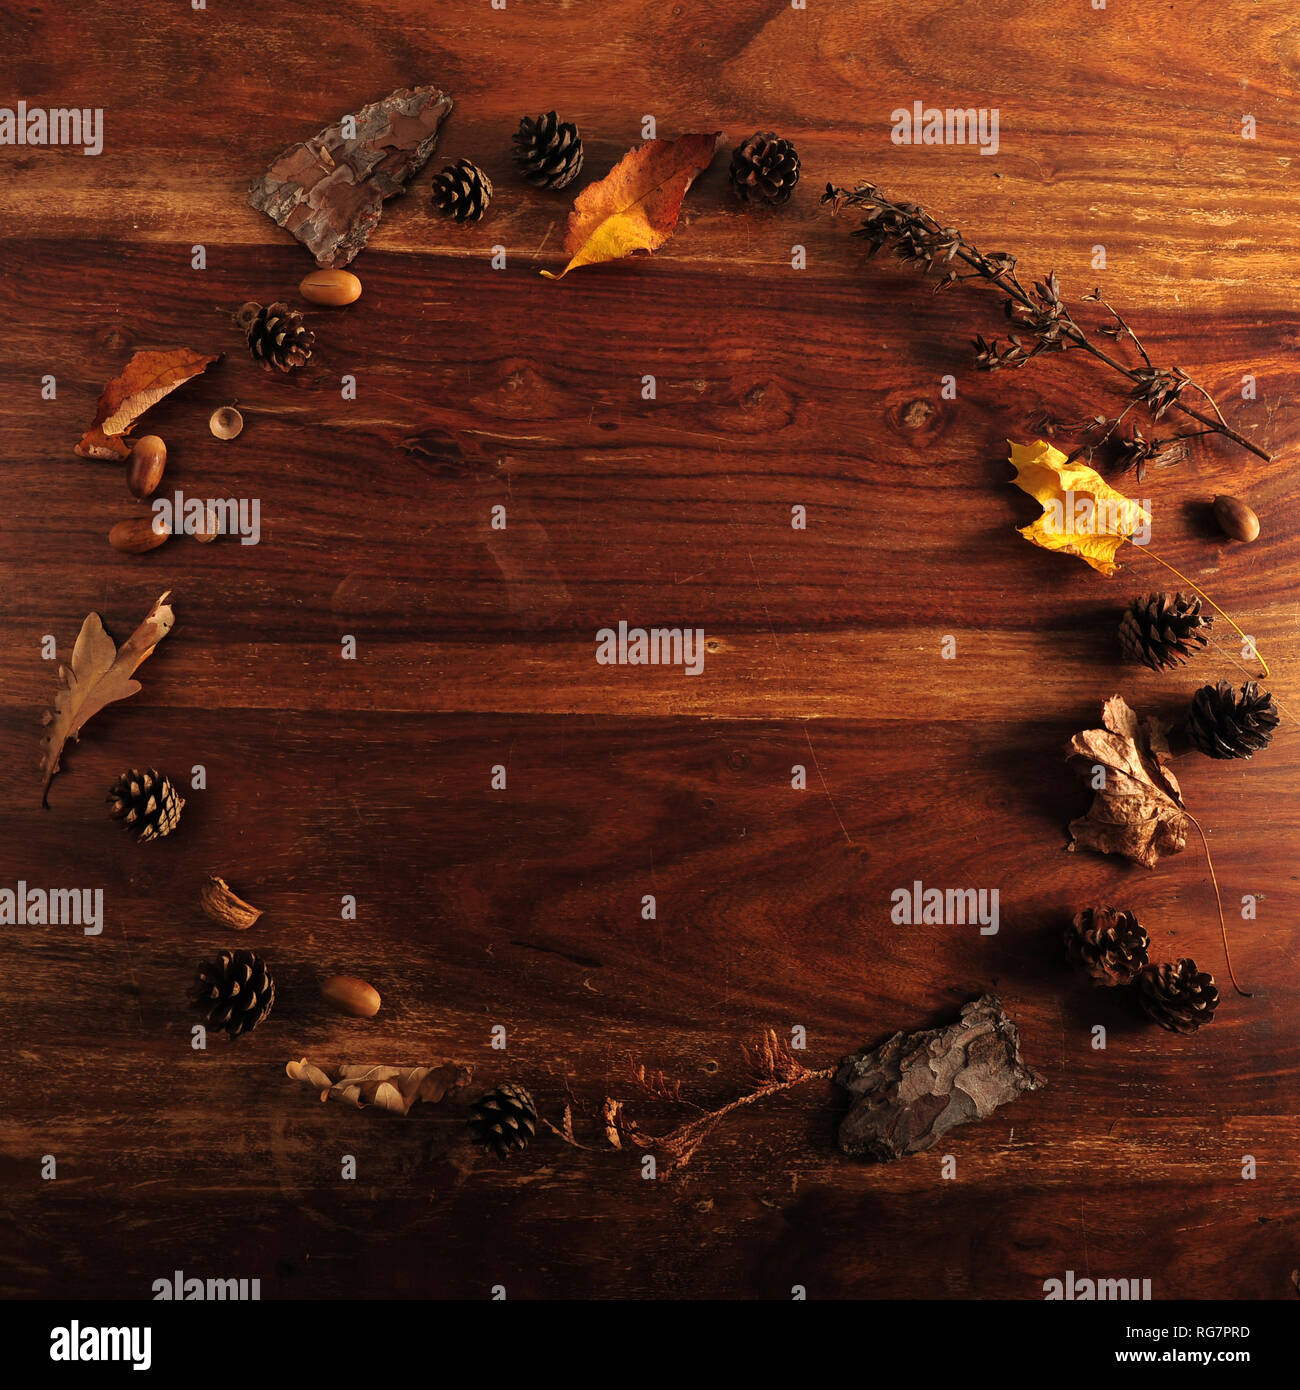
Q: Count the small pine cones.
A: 11